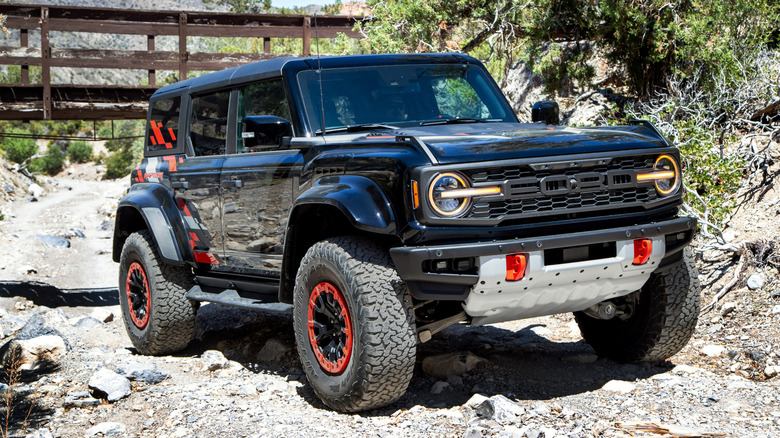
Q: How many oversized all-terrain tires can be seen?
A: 3